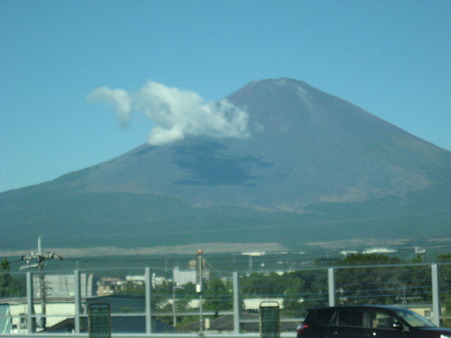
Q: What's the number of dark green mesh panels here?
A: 2